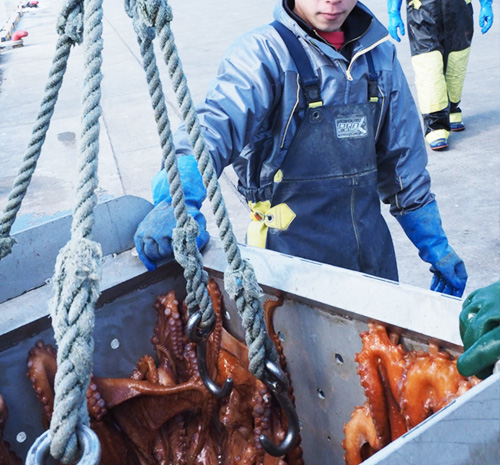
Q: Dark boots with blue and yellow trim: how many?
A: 2